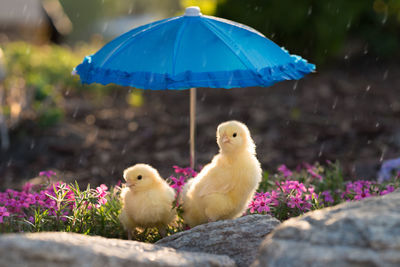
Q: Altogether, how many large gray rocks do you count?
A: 3